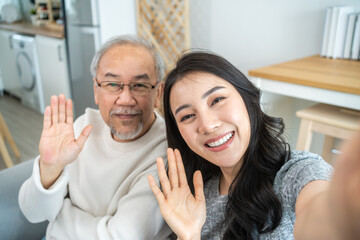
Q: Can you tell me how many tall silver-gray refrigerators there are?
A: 1